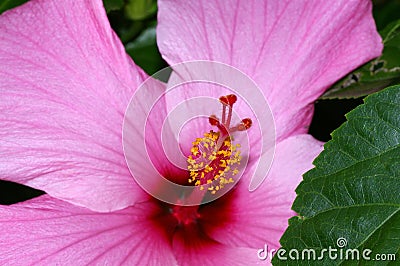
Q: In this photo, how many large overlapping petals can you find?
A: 5